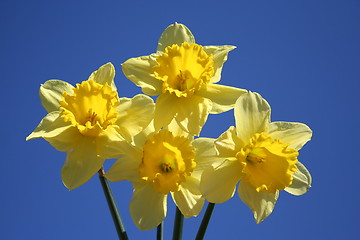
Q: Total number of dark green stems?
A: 4